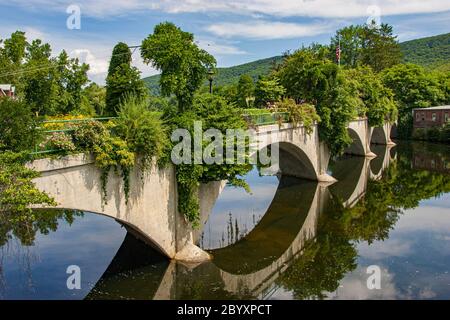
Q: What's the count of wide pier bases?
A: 4